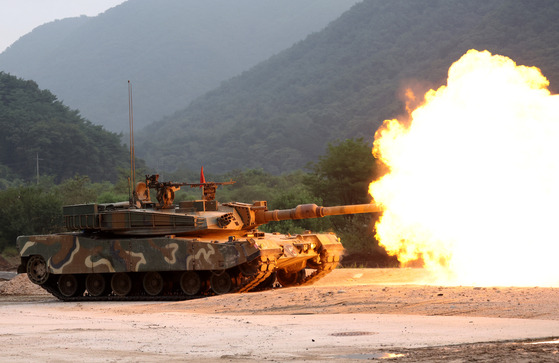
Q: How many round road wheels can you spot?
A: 6